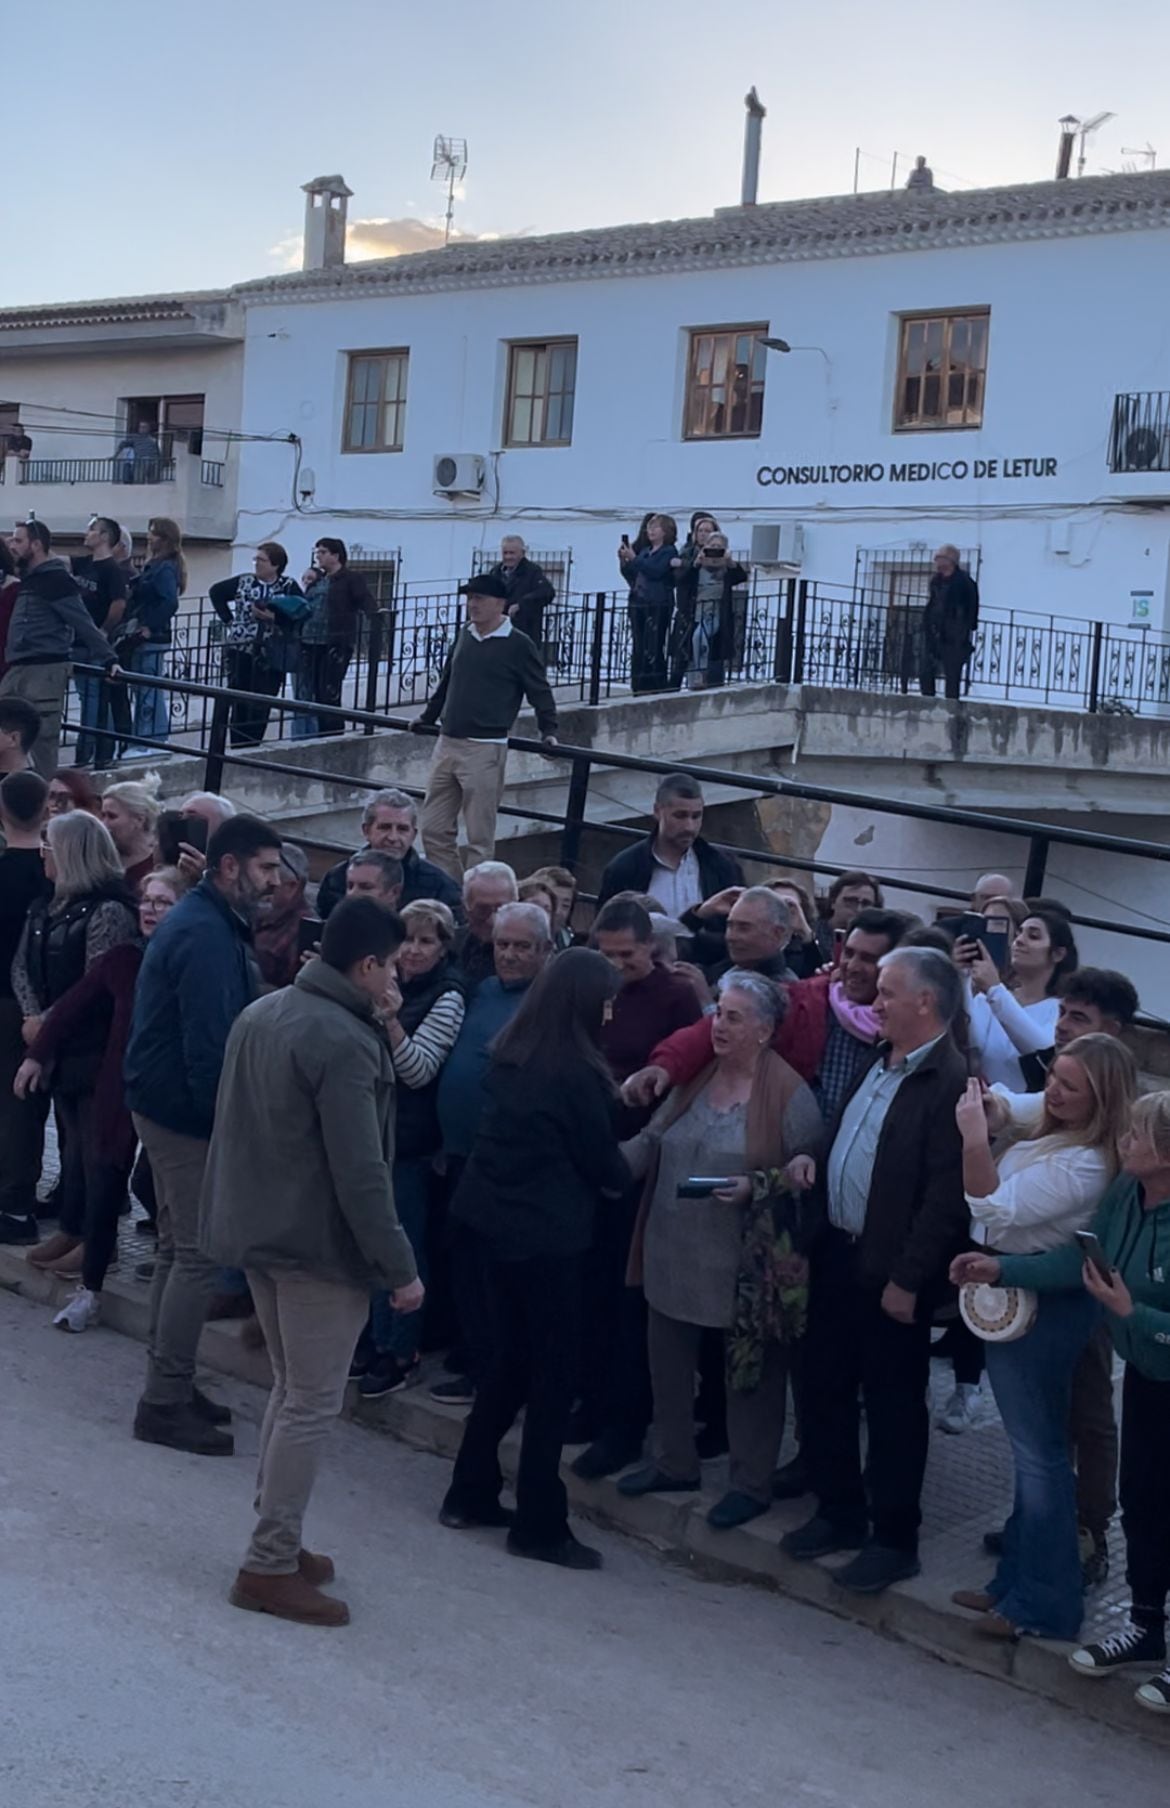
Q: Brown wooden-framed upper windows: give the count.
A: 4